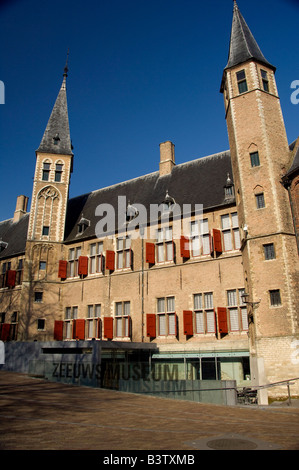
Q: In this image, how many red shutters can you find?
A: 14